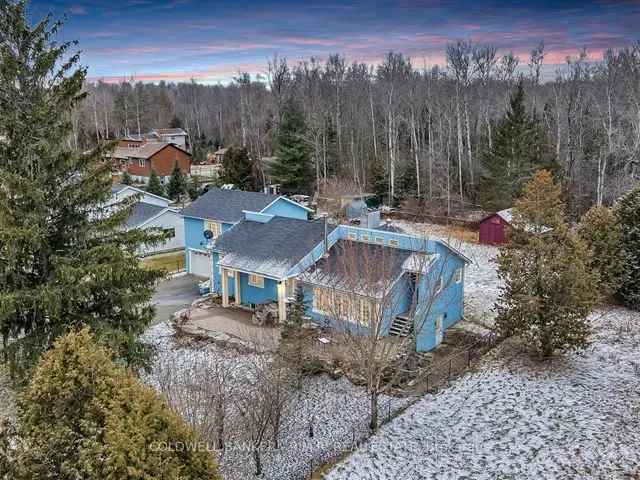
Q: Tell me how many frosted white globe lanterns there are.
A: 0